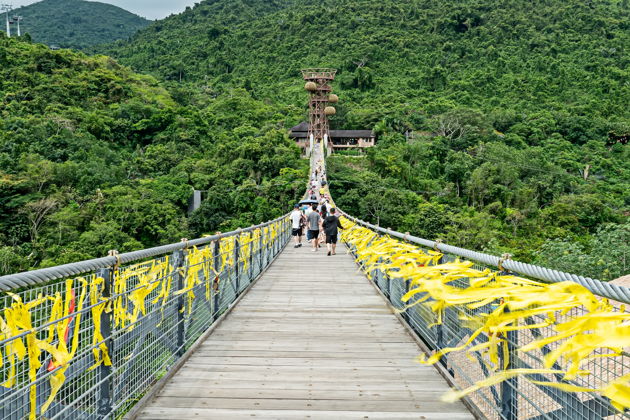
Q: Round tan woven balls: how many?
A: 3